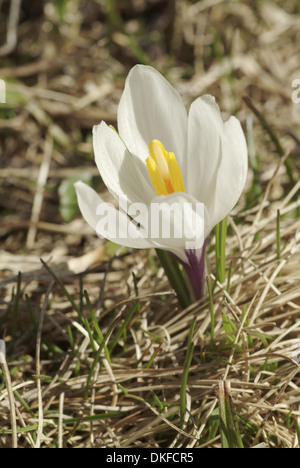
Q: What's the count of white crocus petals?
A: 6